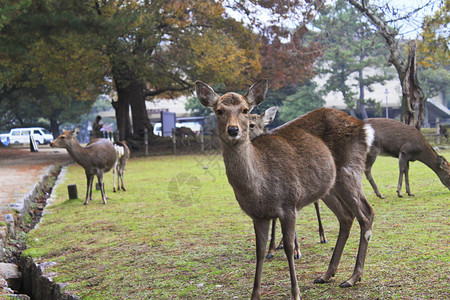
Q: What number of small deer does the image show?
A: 5